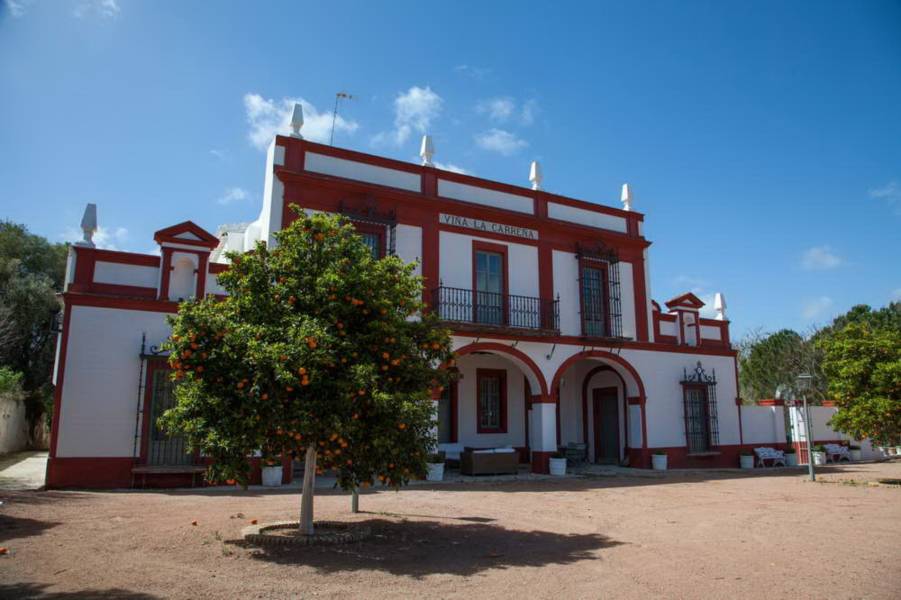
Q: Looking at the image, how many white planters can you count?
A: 8